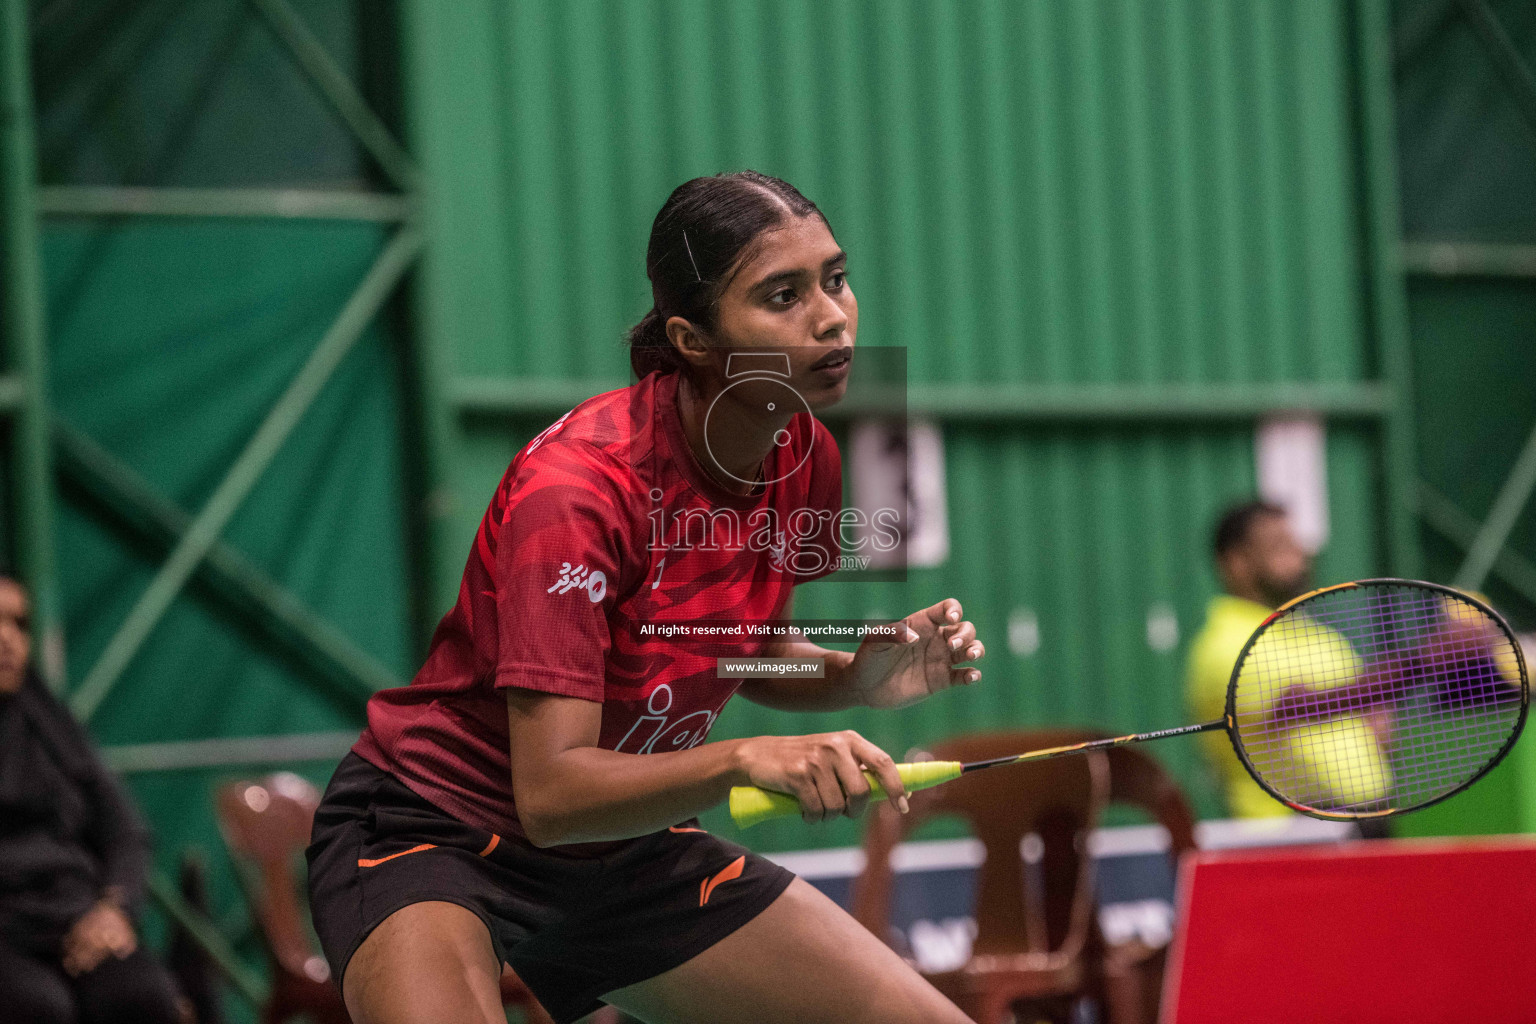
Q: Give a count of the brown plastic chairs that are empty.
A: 3